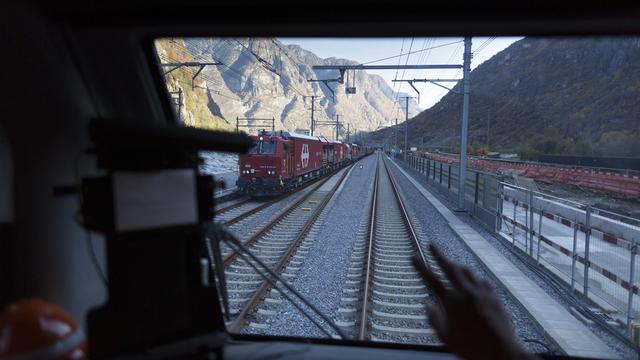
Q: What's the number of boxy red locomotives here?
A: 1